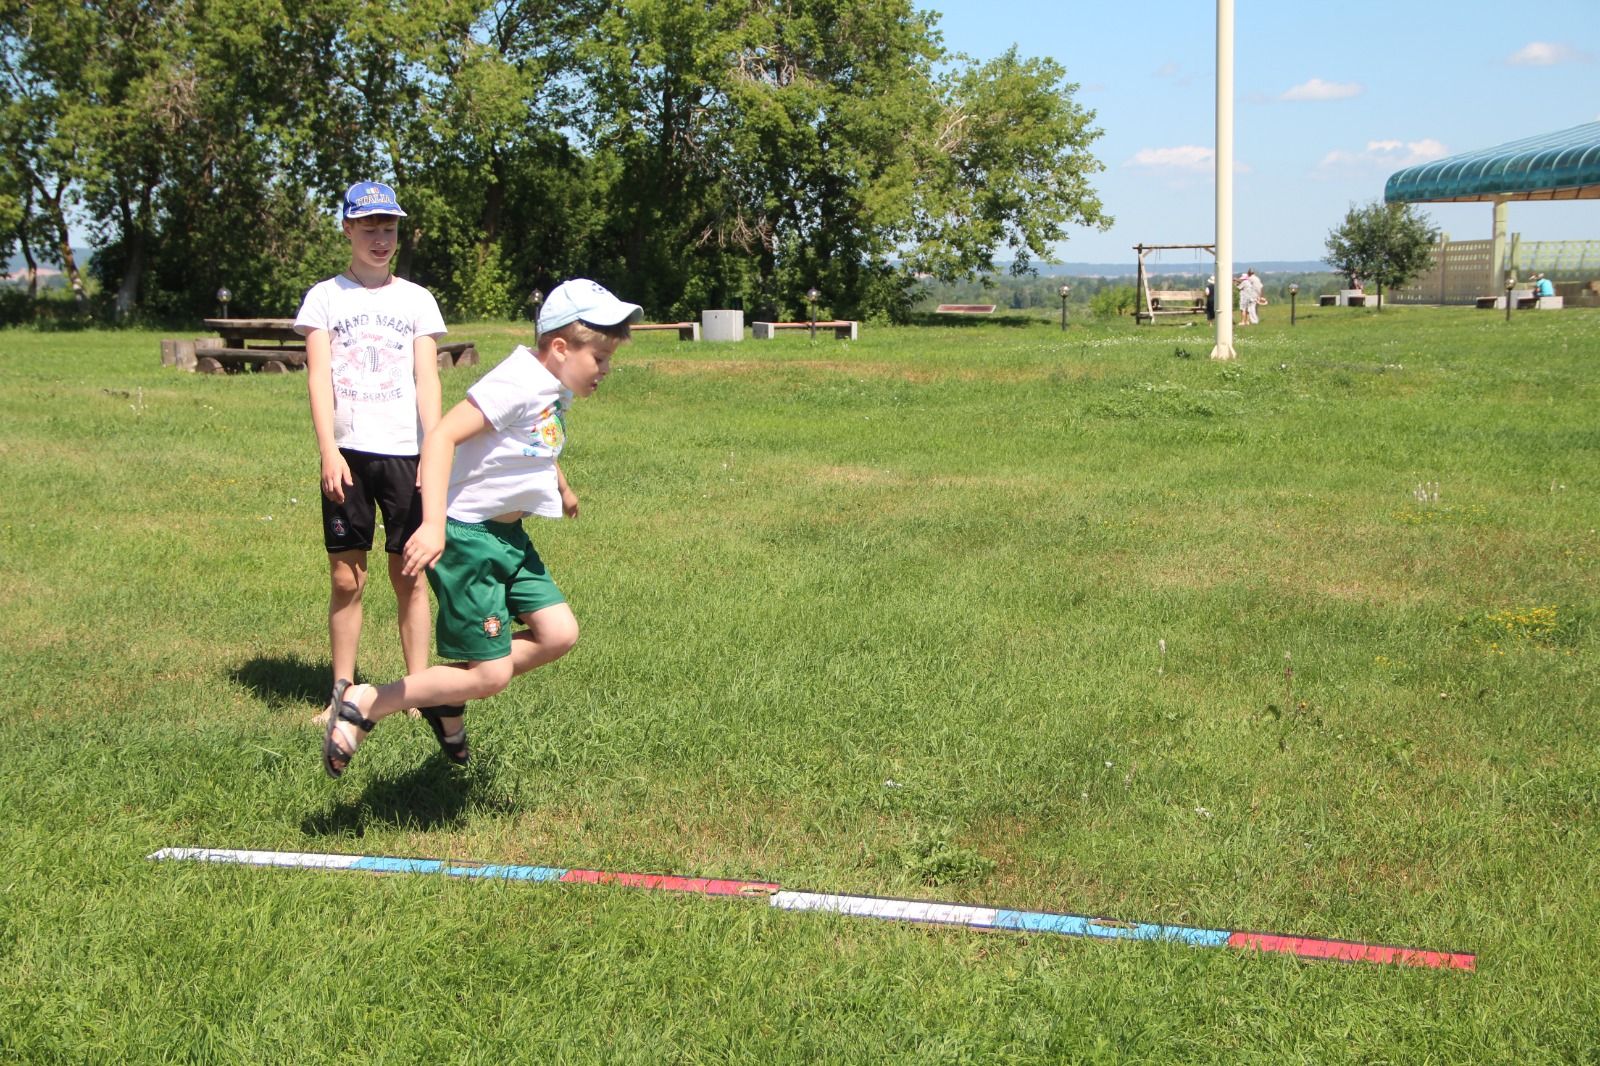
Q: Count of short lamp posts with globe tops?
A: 6